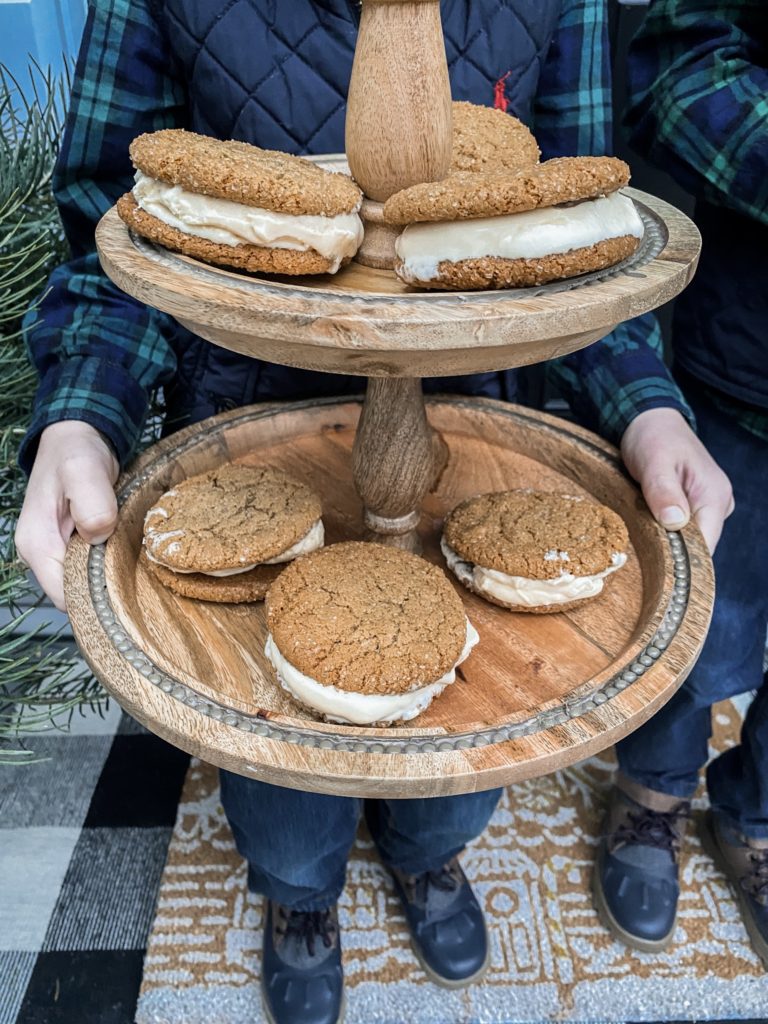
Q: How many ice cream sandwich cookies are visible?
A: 6